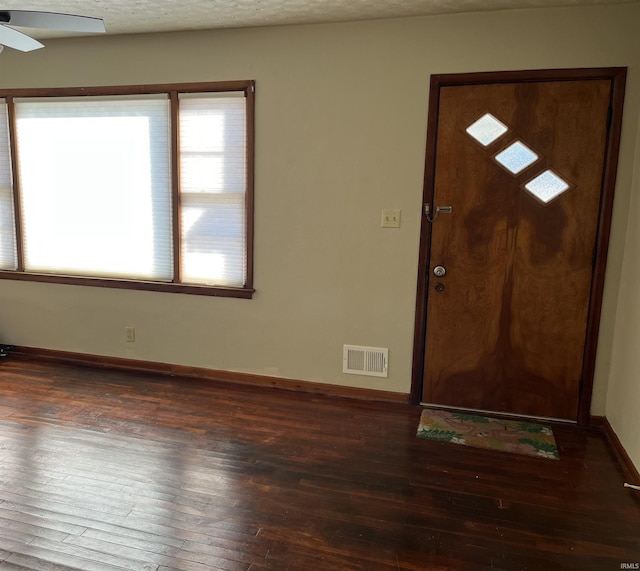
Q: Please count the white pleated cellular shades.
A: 3